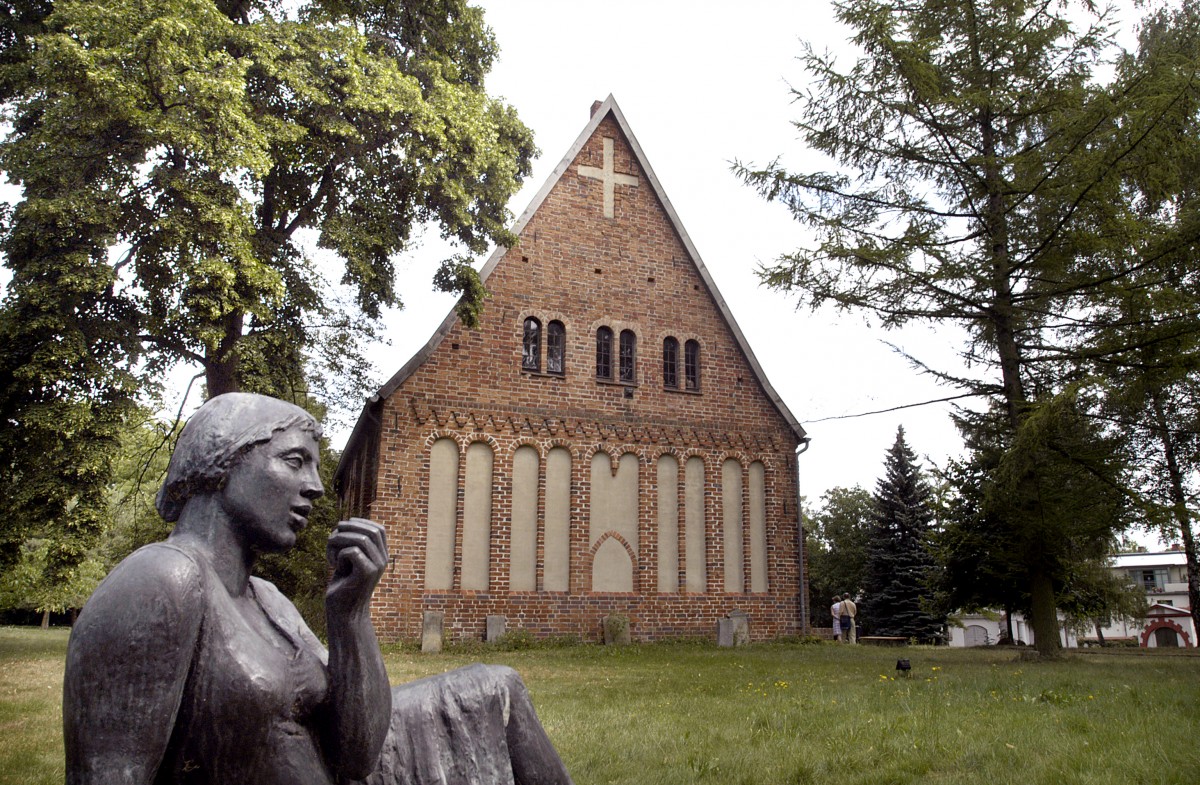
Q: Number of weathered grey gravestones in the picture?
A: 5